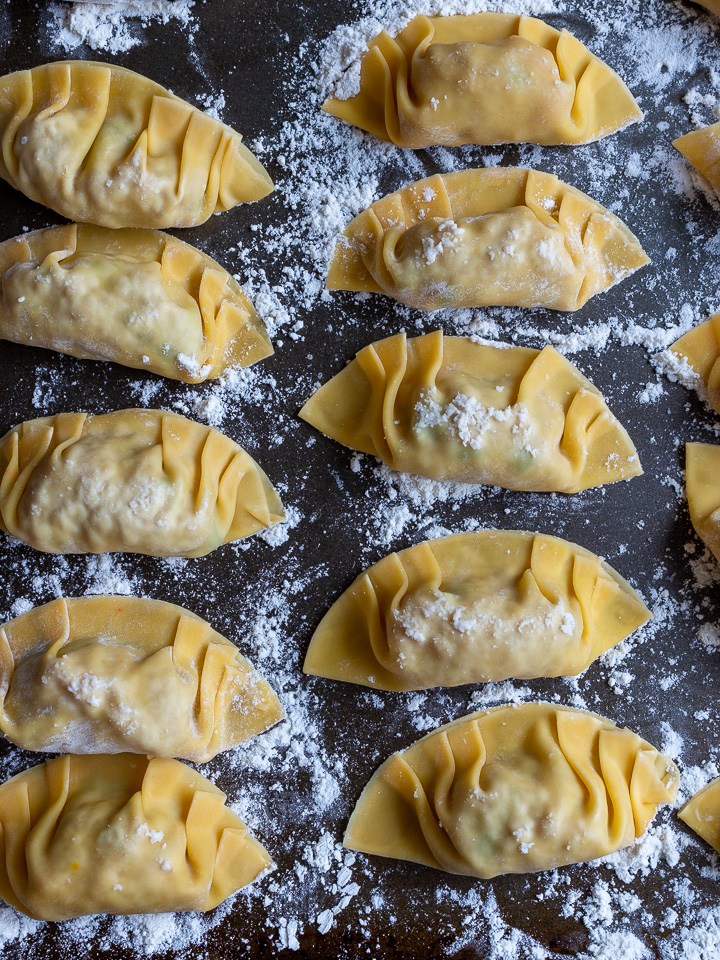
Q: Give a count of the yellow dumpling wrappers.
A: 15